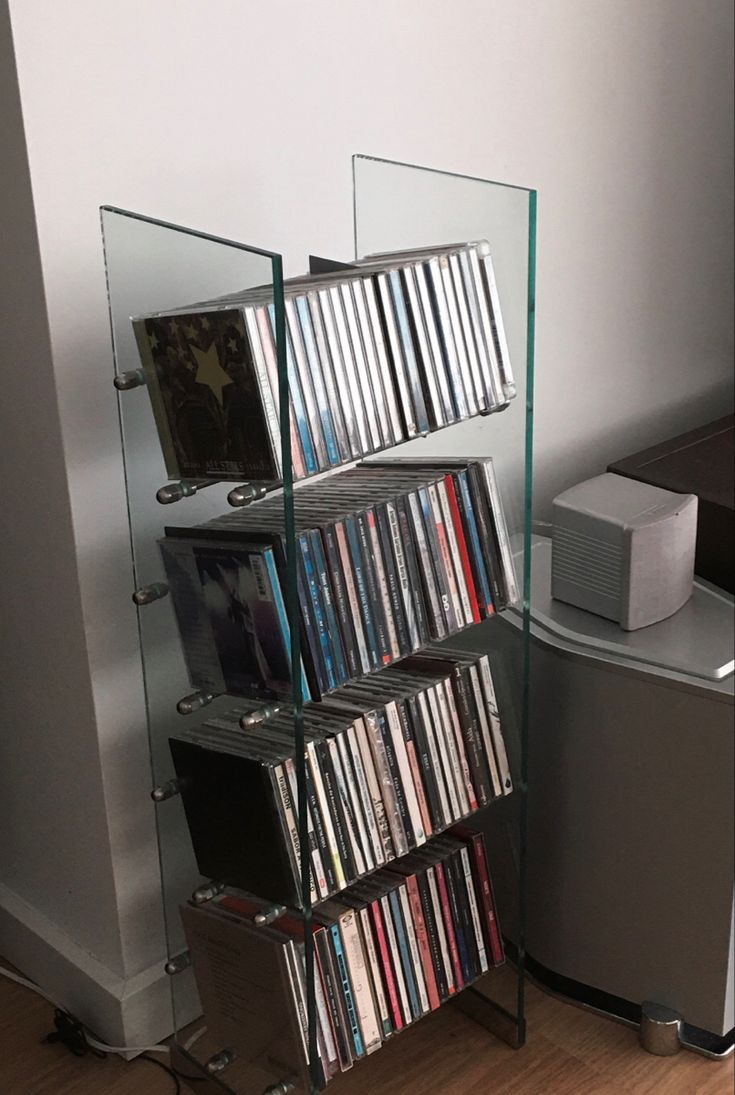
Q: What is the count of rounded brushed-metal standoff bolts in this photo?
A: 12